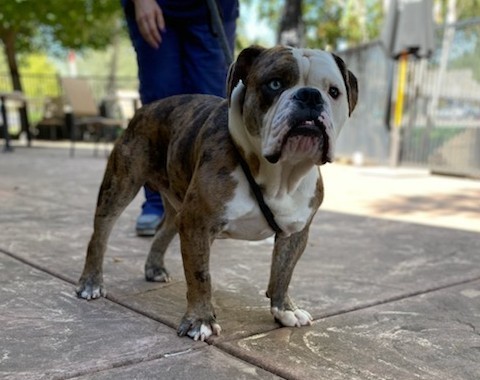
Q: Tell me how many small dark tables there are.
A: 1